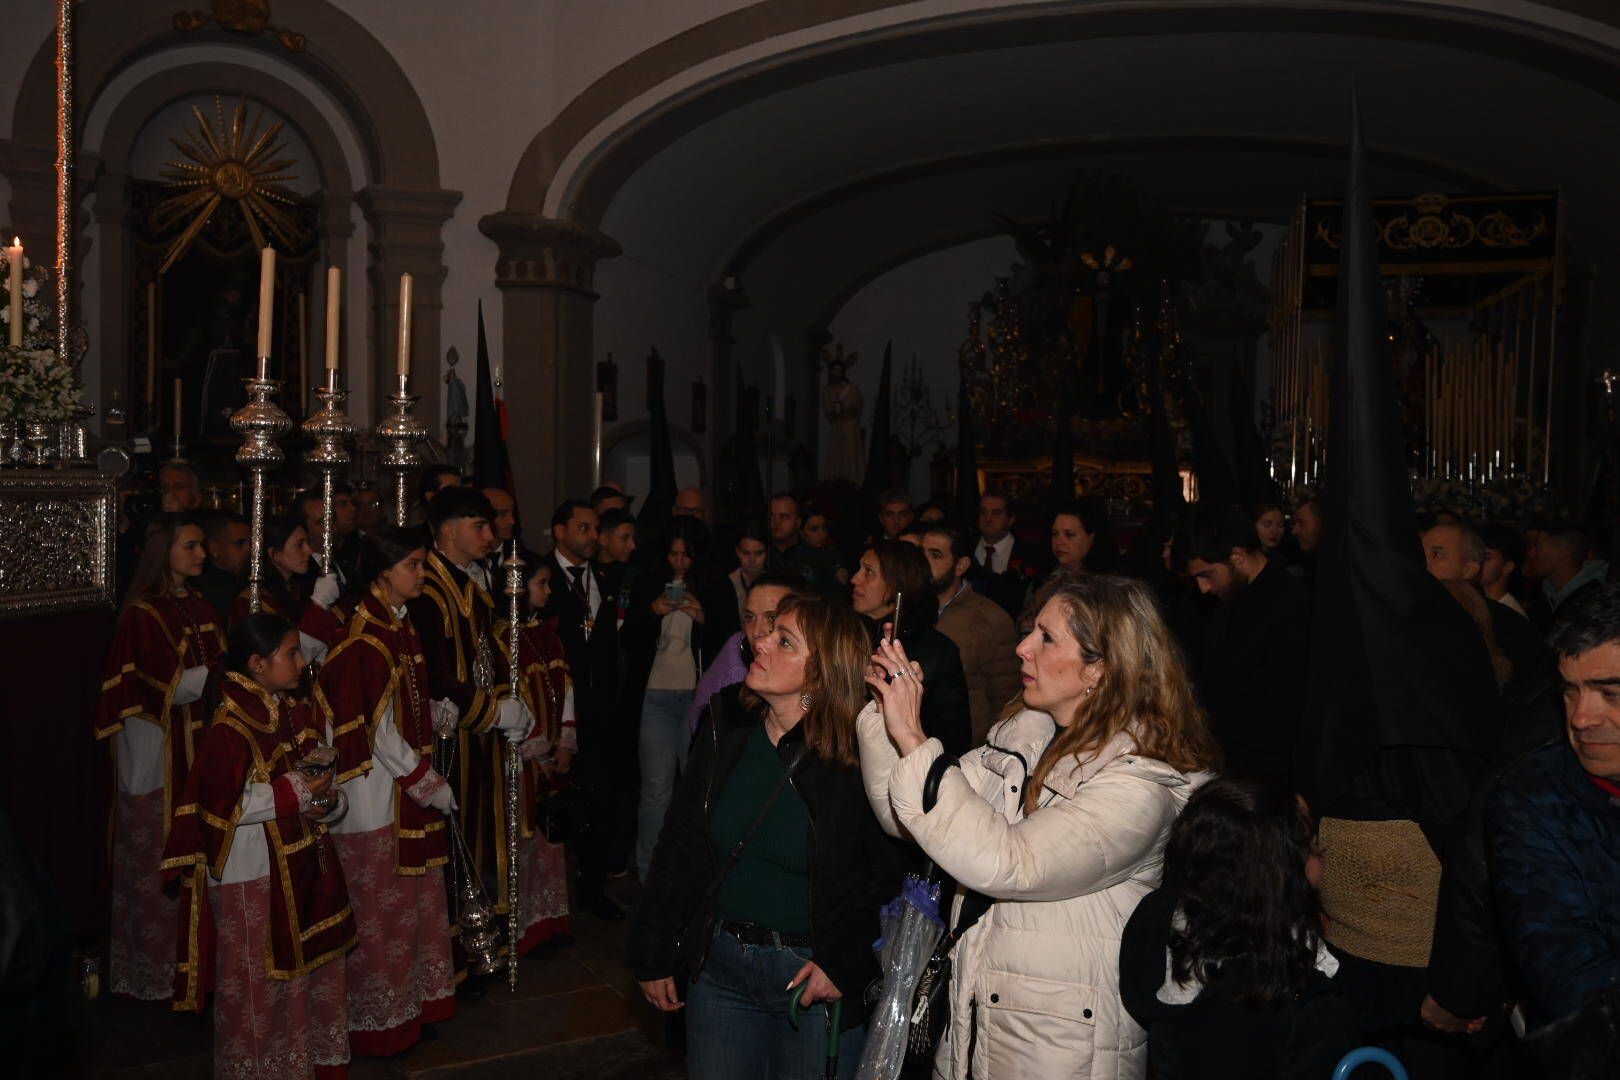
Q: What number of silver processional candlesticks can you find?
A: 3